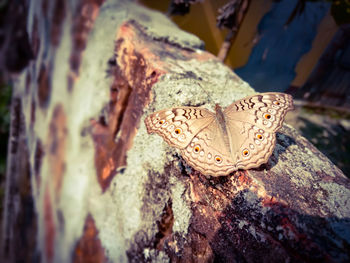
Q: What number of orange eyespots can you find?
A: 8